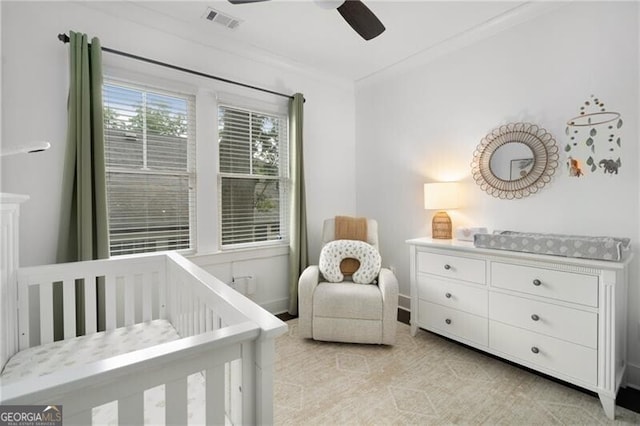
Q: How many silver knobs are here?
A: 6